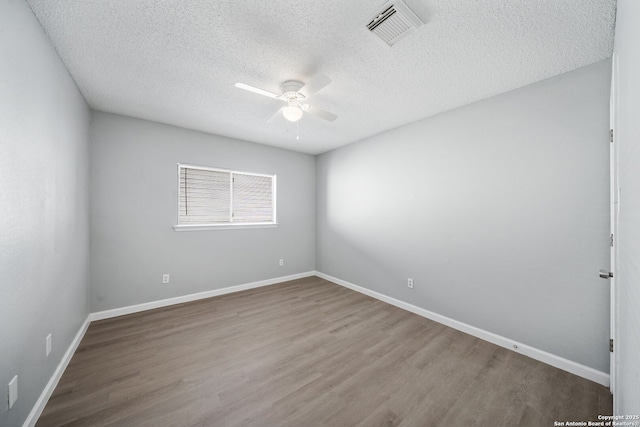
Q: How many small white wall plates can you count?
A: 5